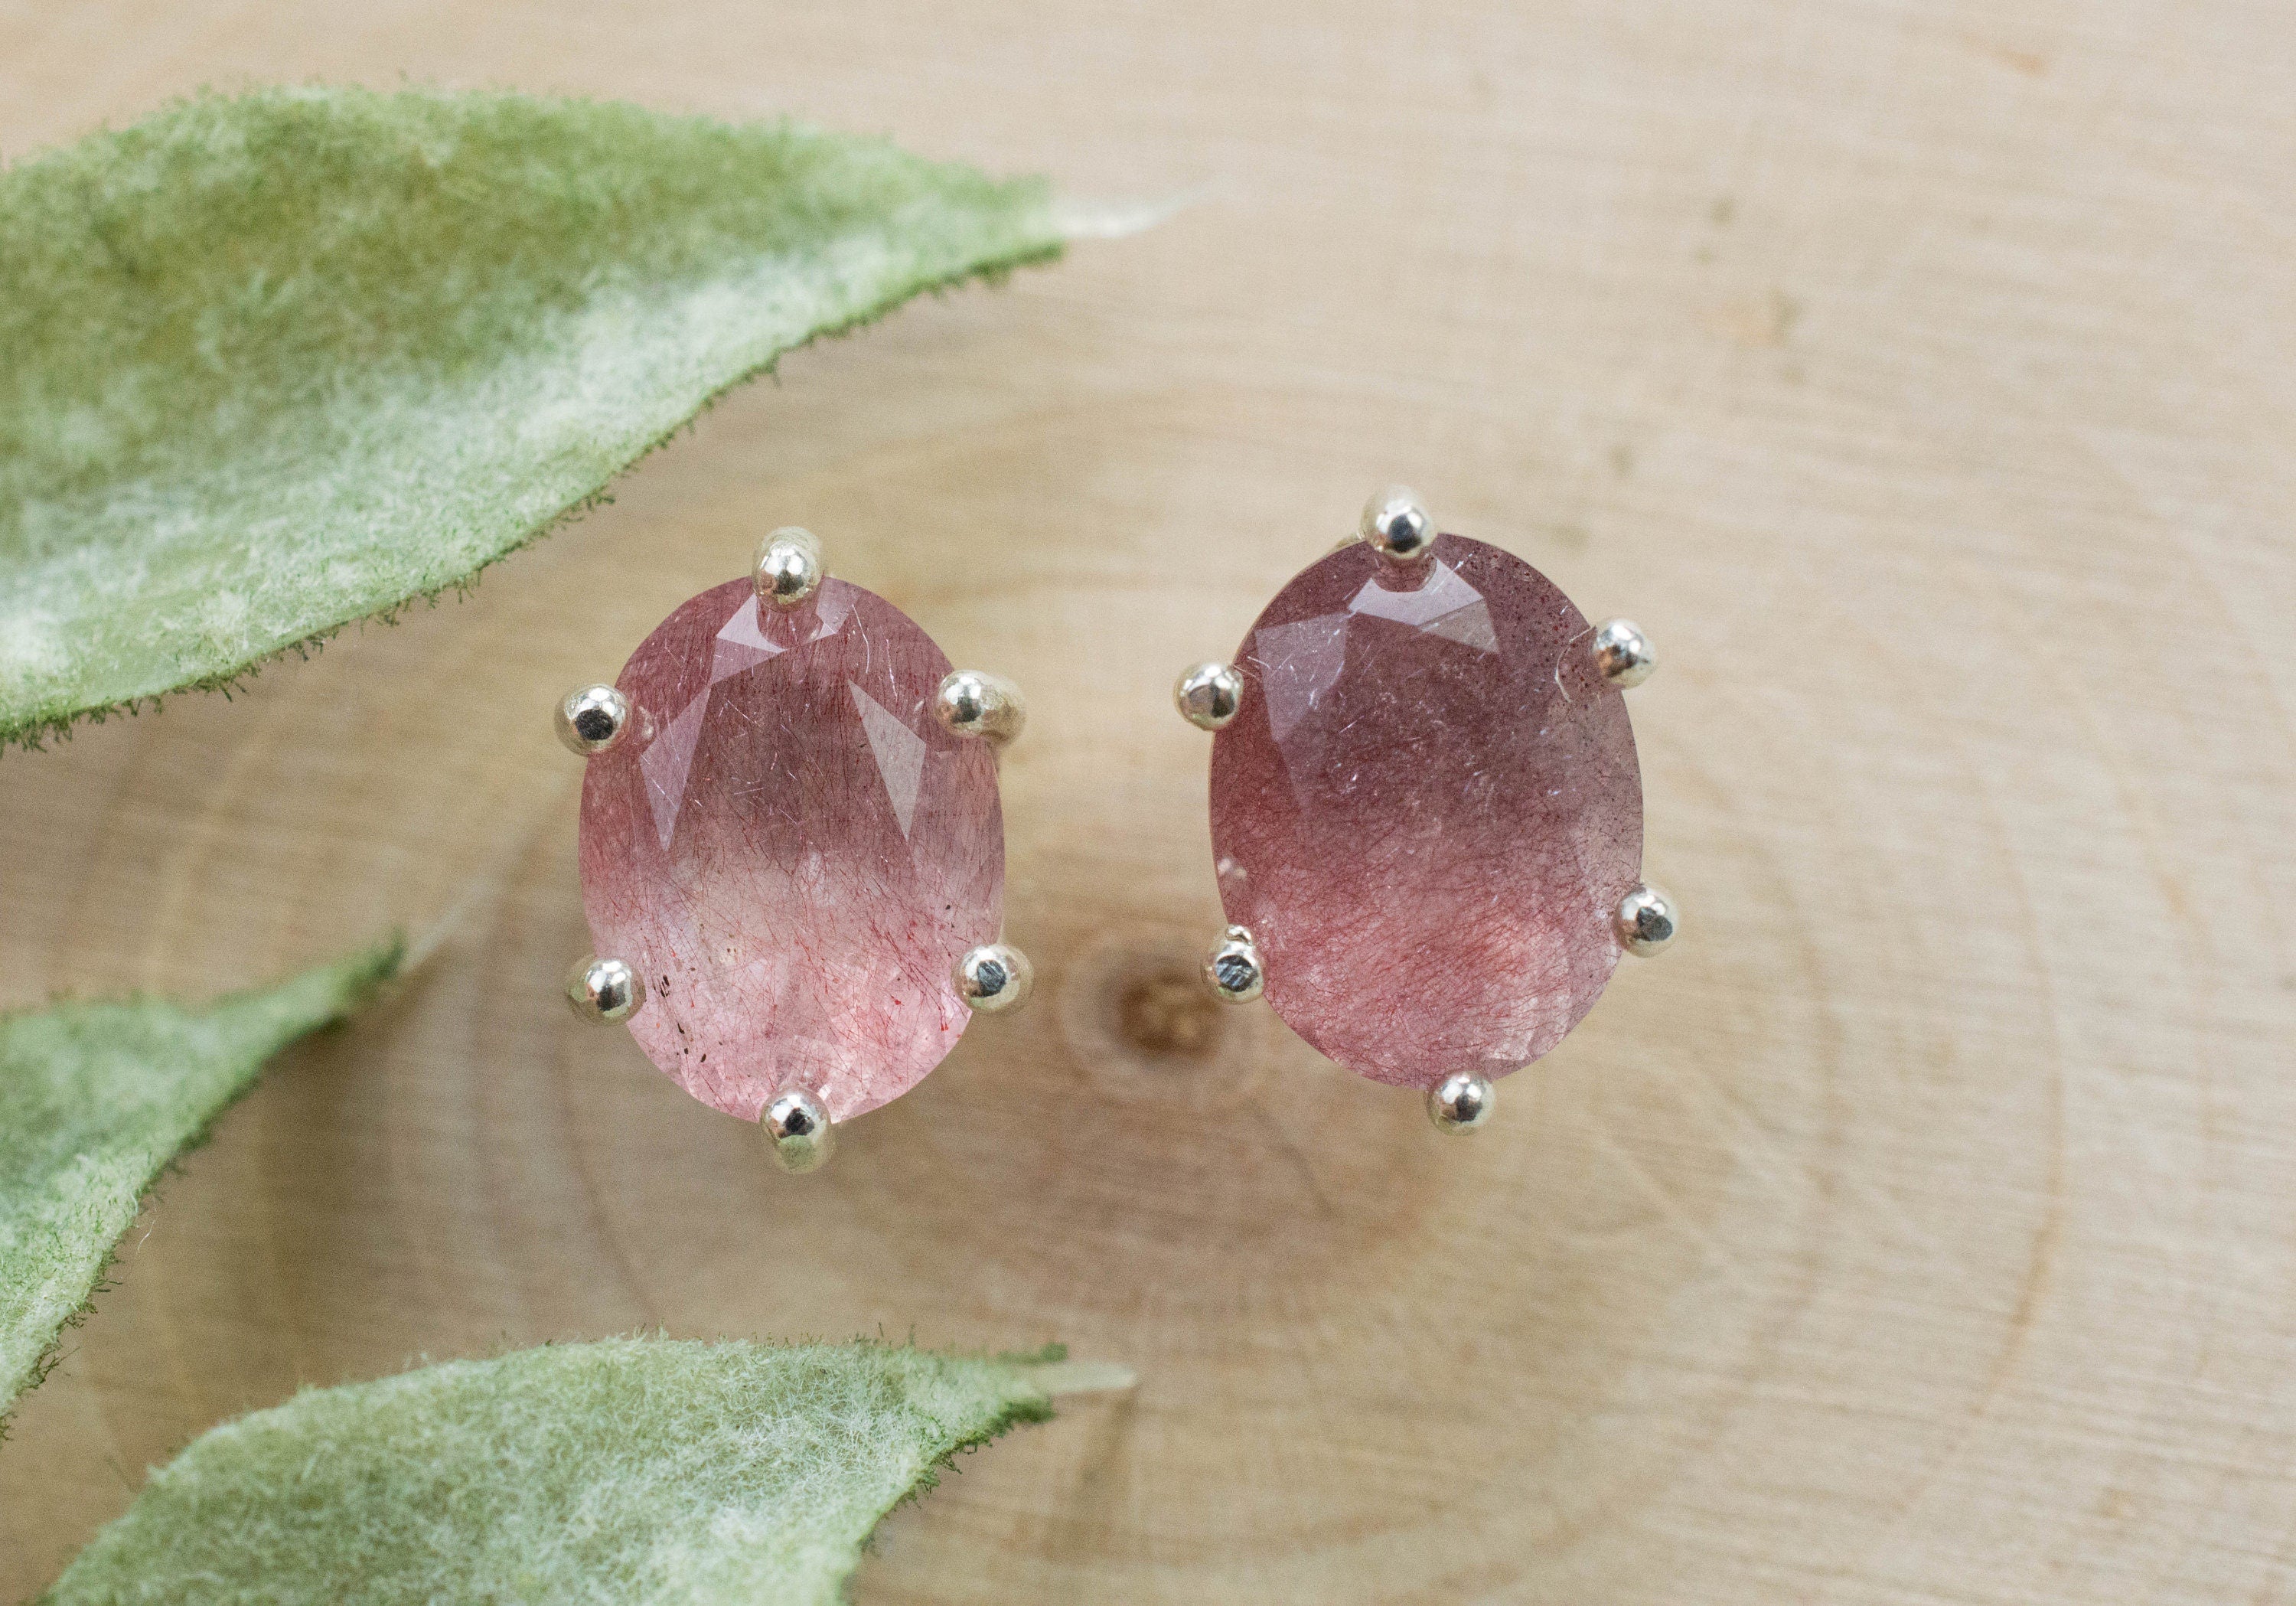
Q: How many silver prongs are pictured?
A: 12